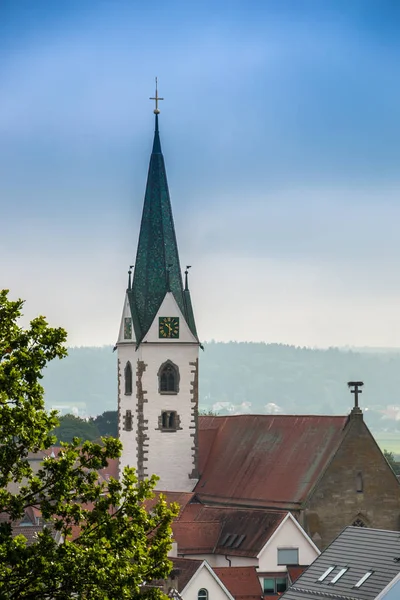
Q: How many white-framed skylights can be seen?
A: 3